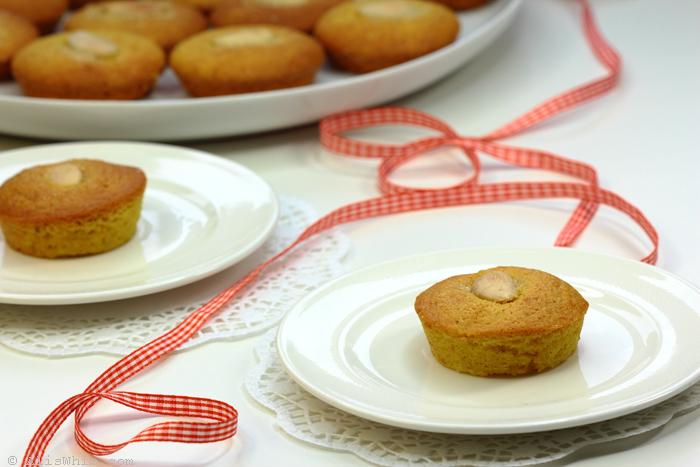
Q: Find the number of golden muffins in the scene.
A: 11